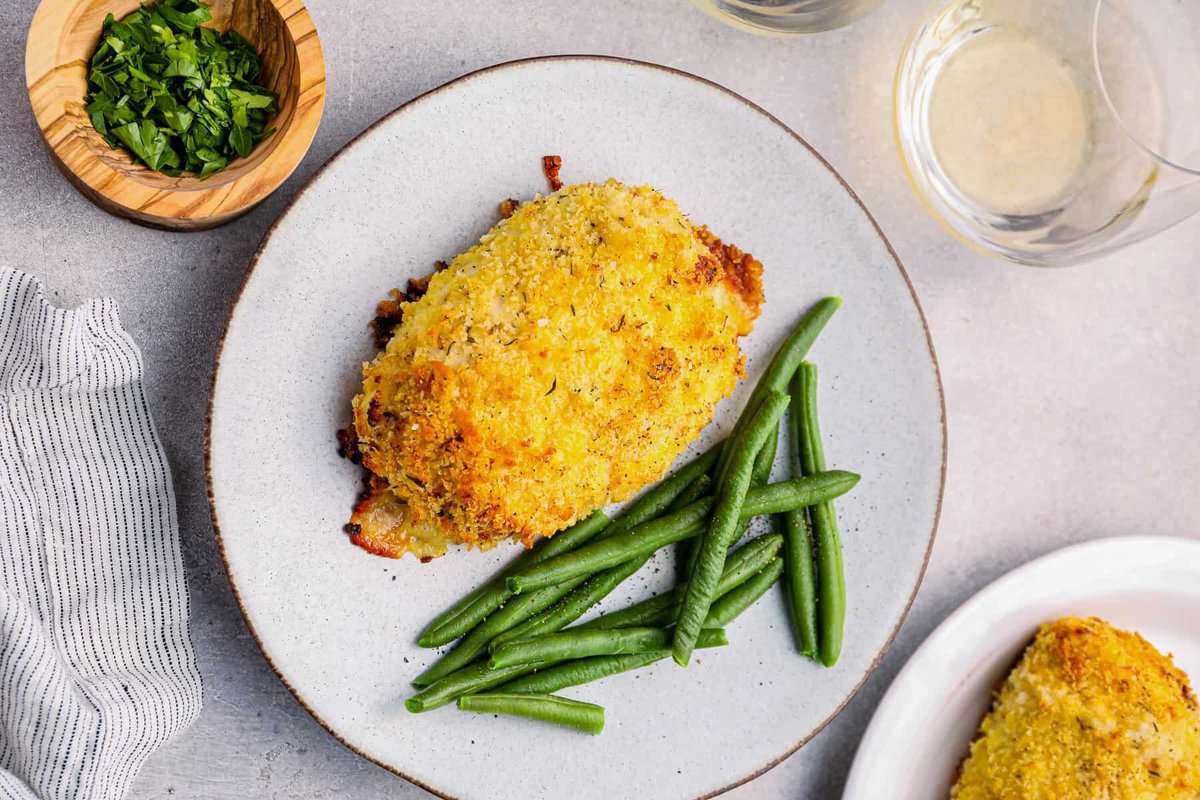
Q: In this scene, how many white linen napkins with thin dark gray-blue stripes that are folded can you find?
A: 1